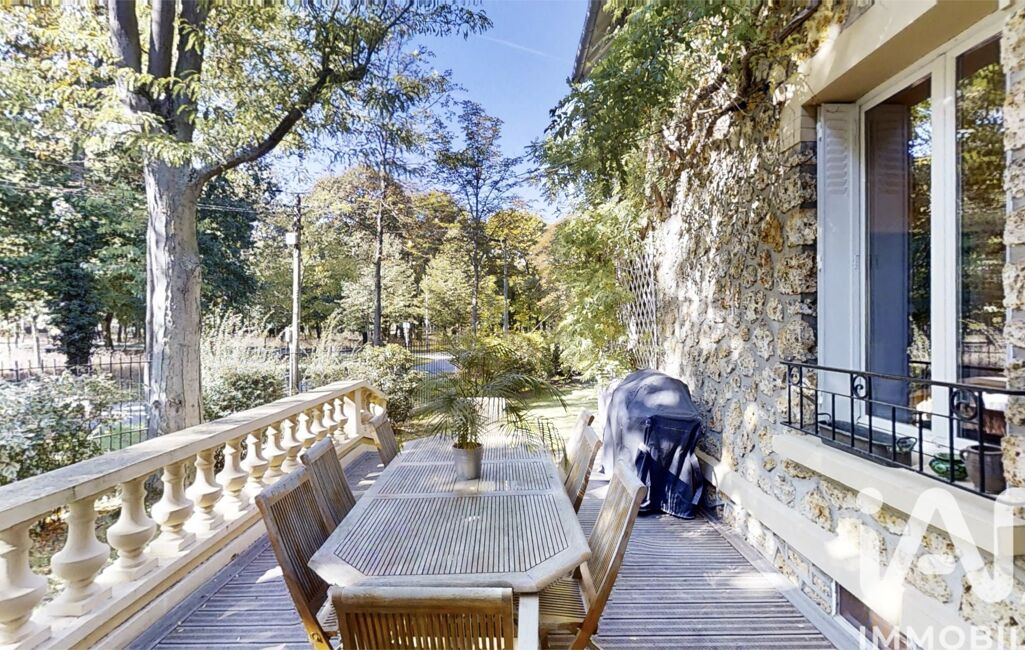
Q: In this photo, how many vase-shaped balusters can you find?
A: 13